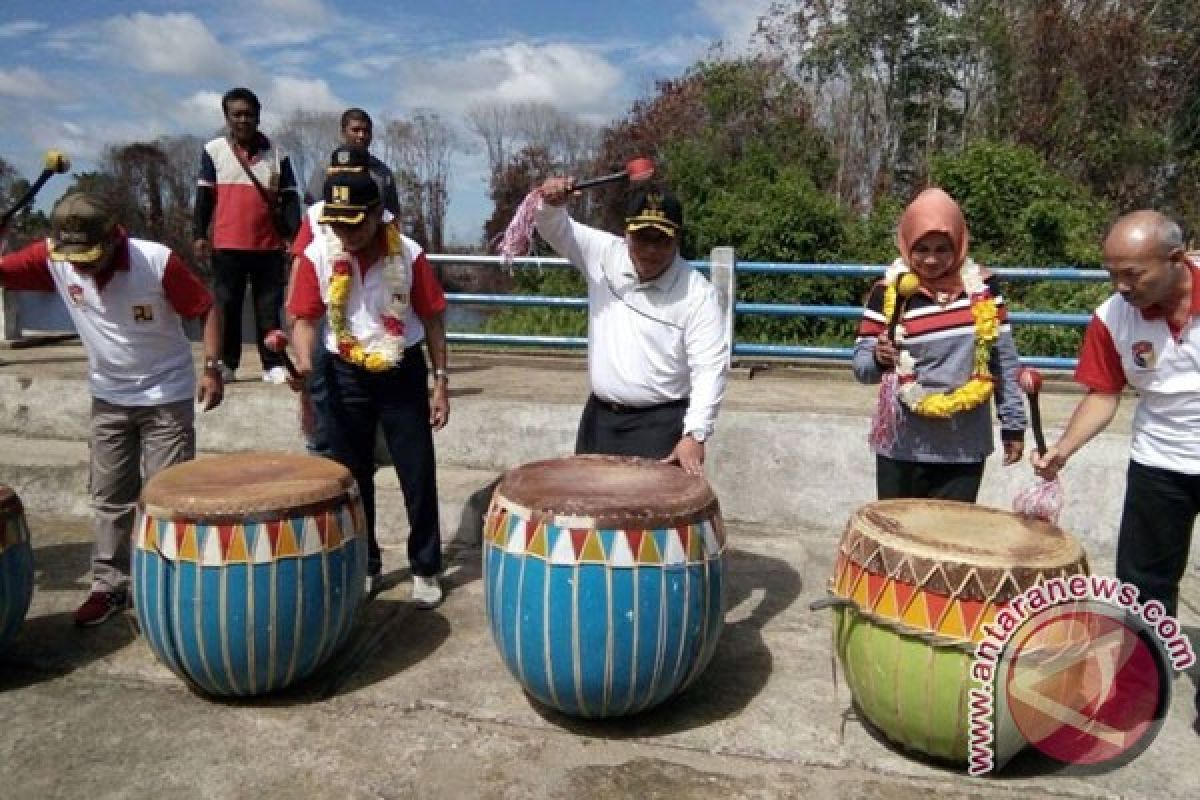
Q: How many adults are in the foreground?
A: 5